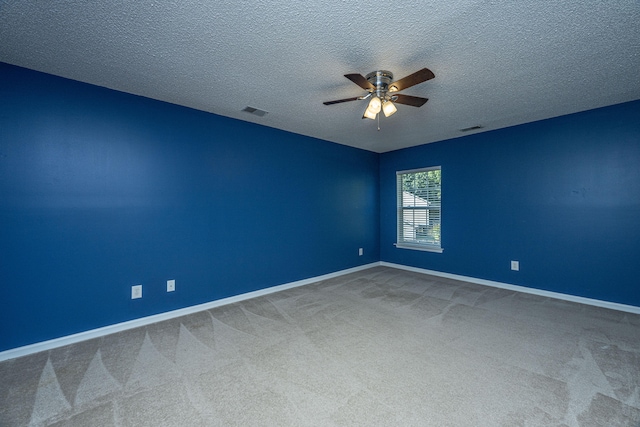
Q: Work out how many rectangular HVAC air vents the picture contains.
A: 2